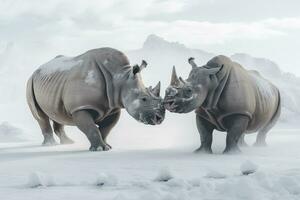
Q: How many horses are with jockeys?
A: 0